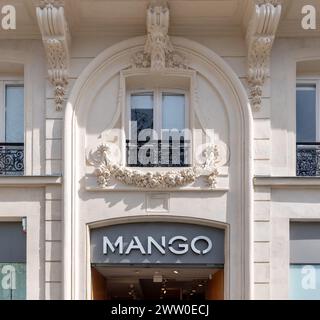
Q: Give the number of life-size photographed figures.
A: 0